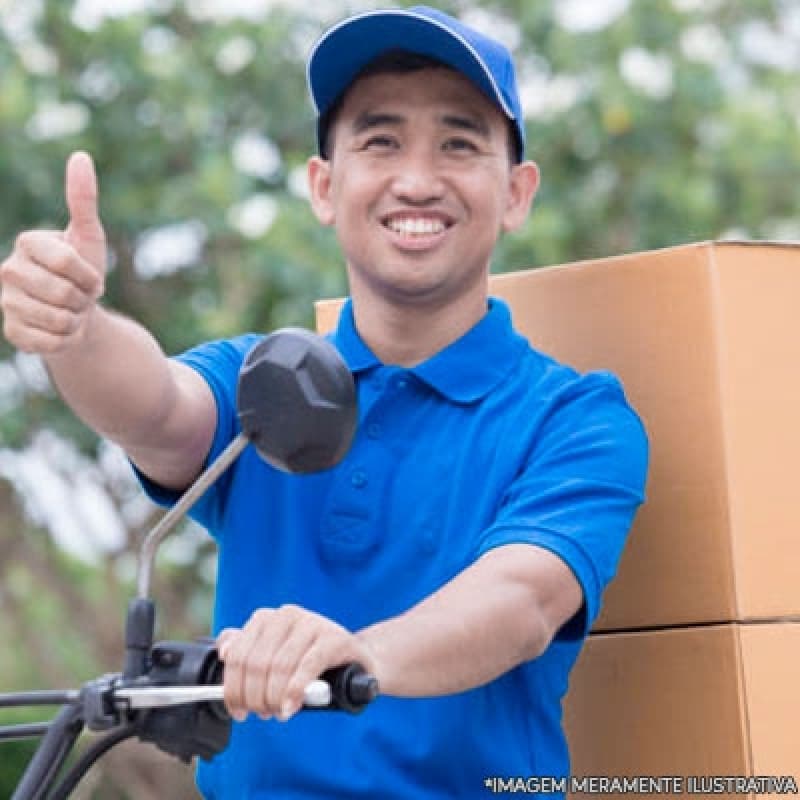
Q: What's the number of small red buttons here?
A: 0